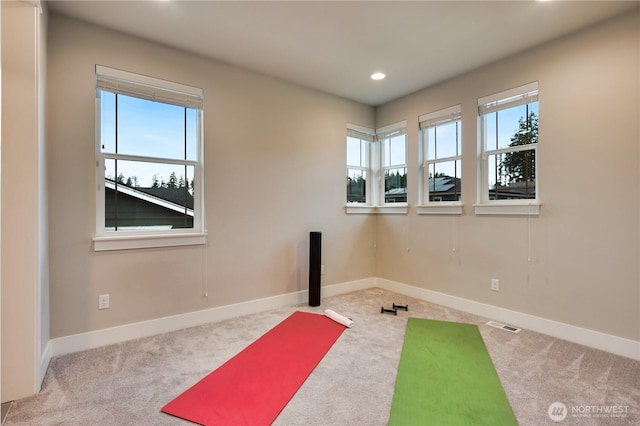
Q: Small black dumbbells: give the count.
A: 2